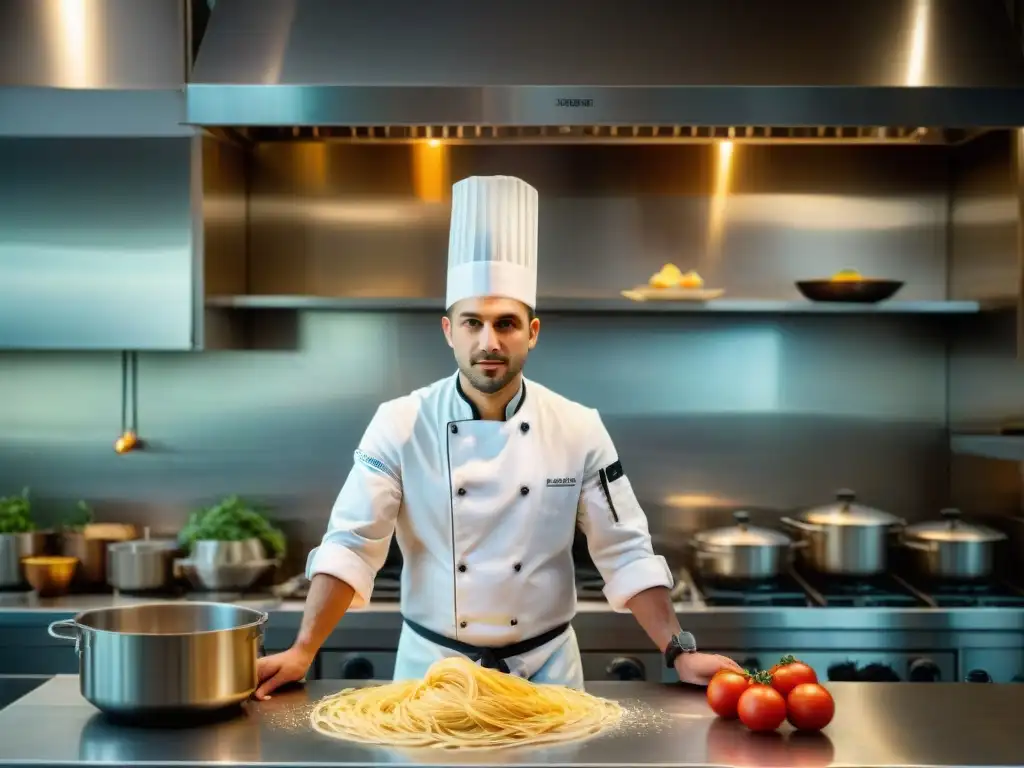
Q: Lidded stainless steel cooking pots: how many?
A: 3